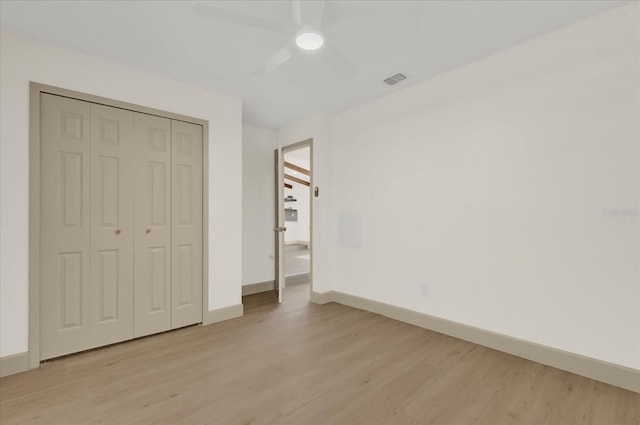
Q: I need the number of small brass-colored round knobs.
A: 2